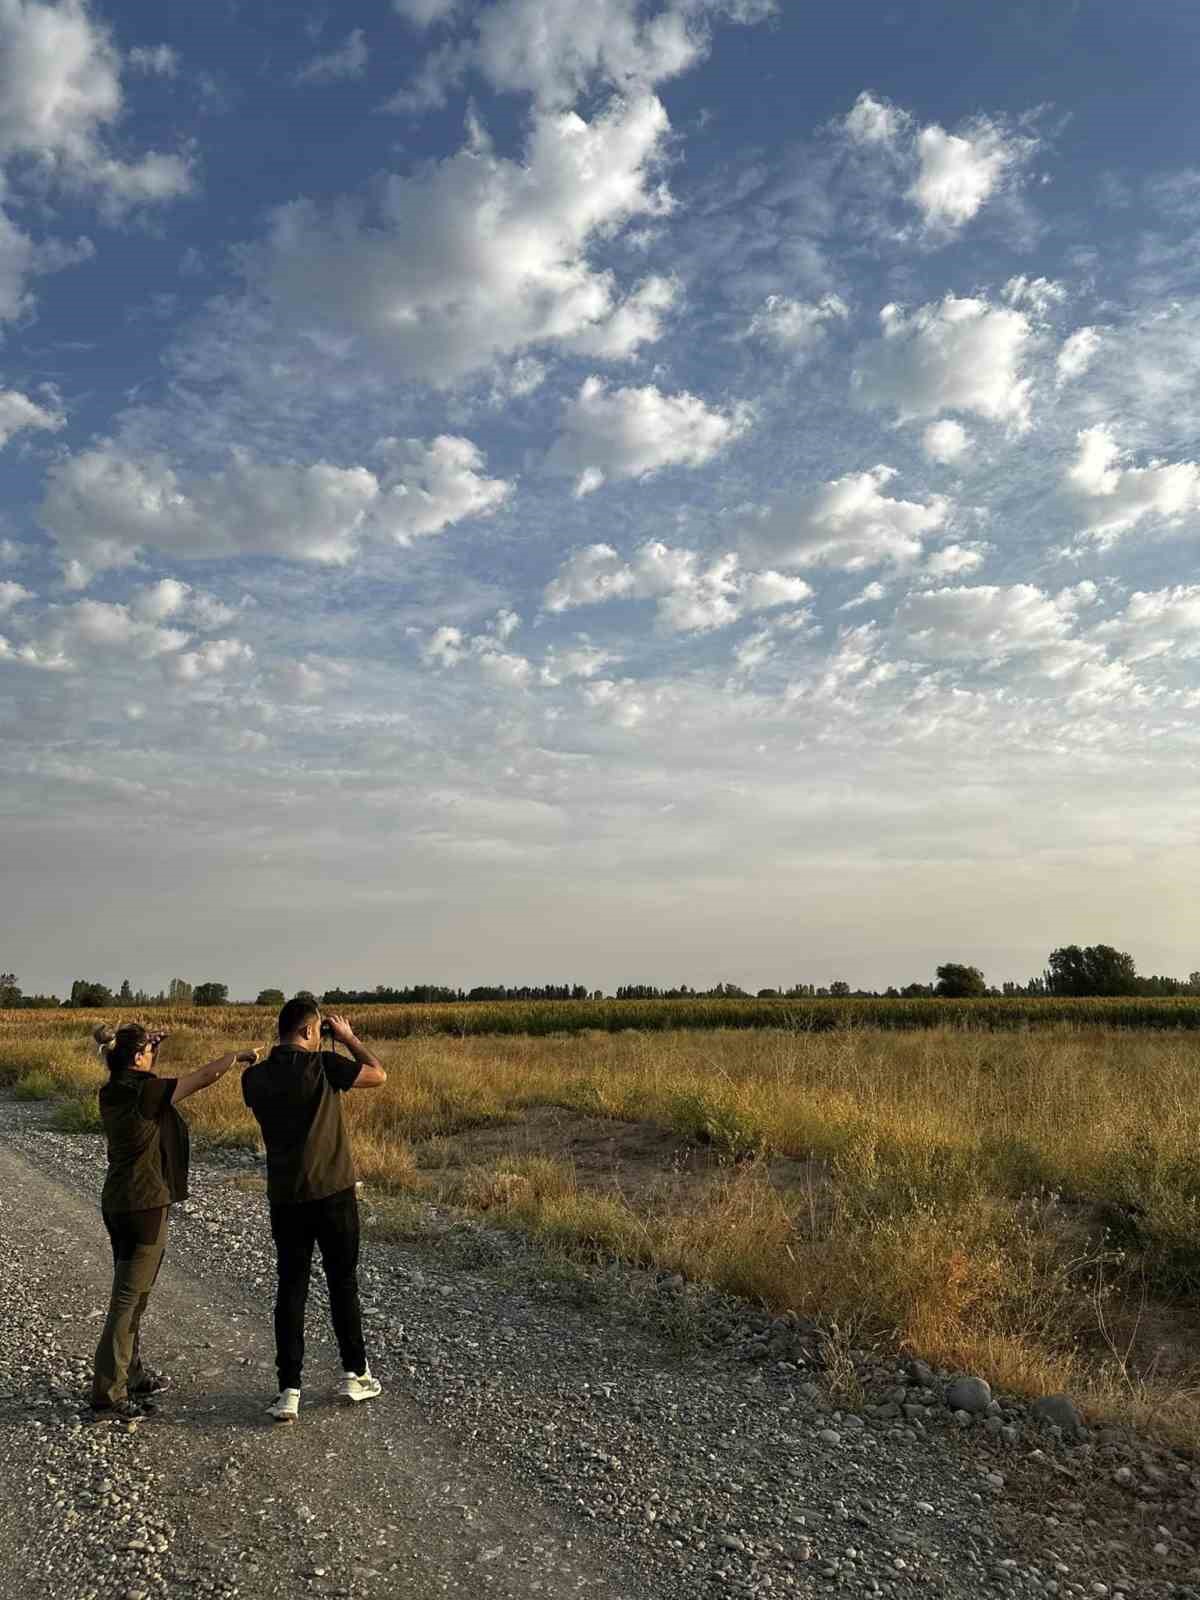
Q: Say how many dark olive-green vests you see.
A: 2